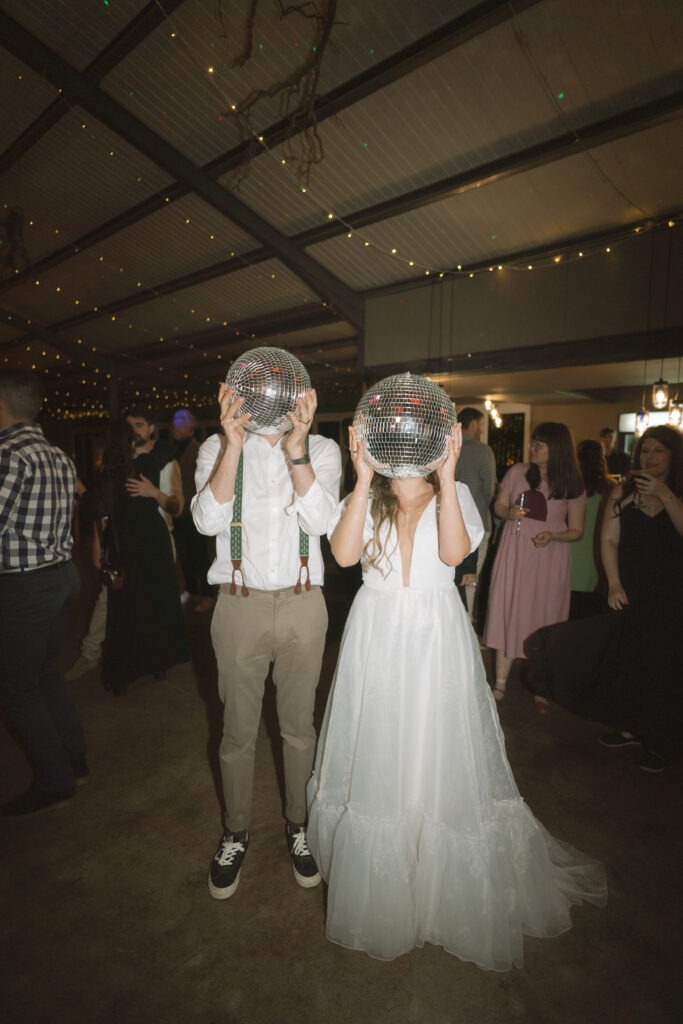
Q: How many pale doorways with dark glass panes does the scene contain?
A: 1